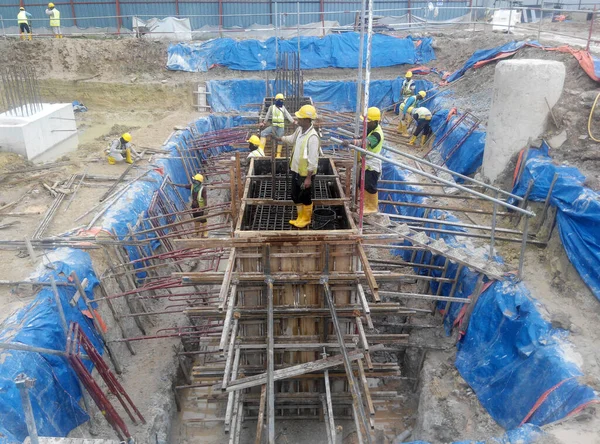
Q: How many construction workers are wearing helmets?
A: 11